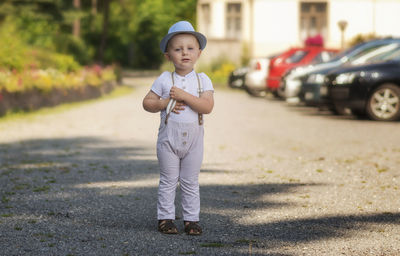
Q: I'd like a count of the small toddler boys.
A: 1